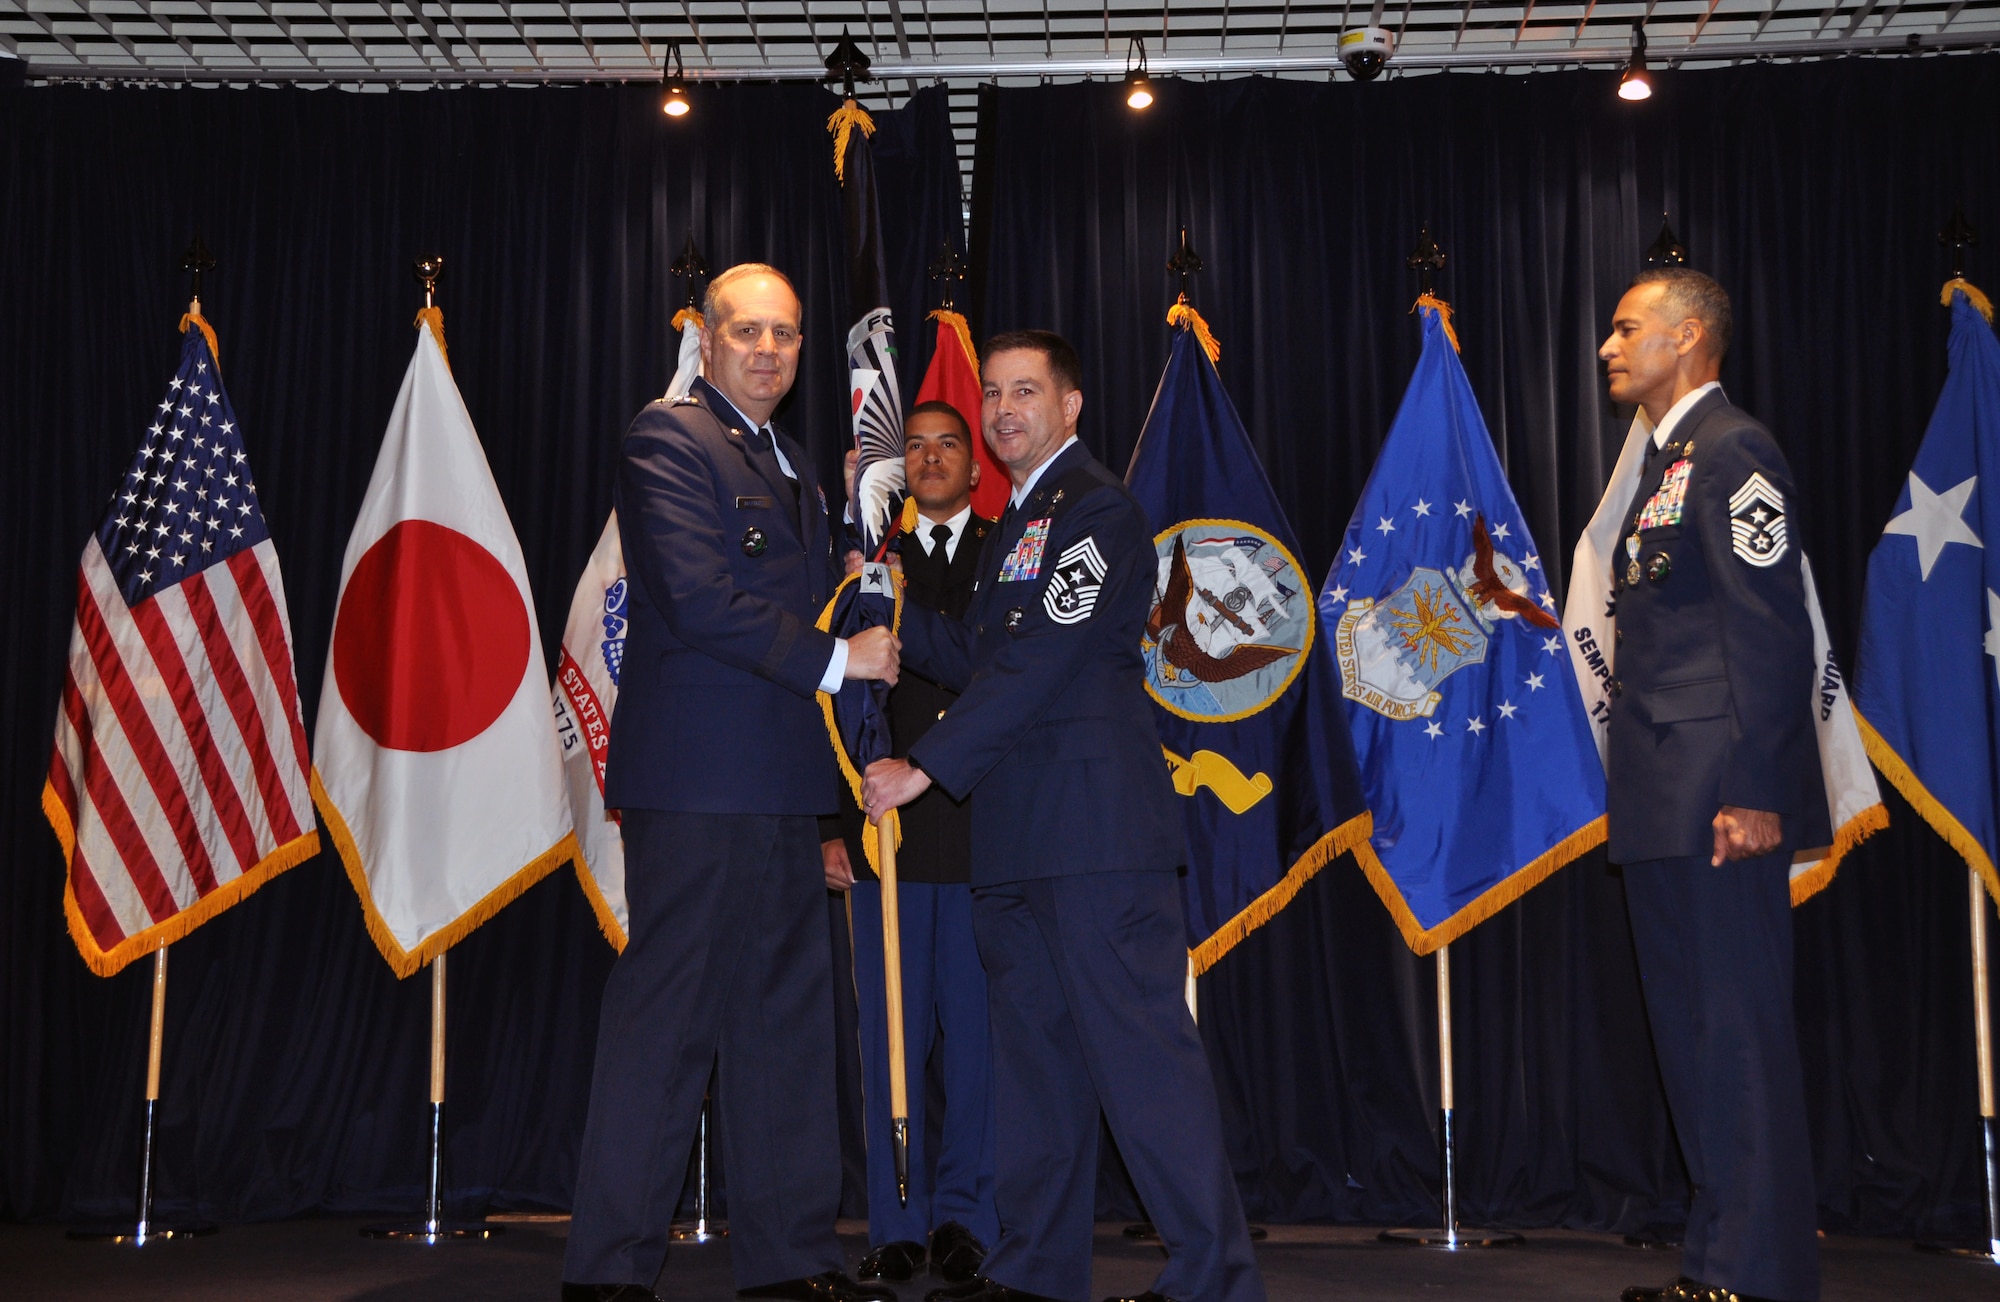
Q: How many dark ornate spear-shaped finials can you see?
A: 8